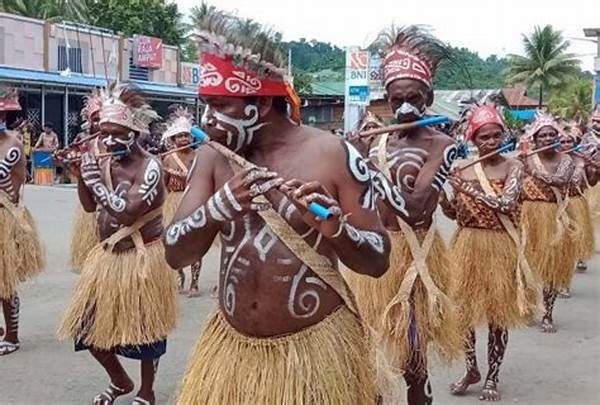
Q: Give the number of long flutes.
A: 8